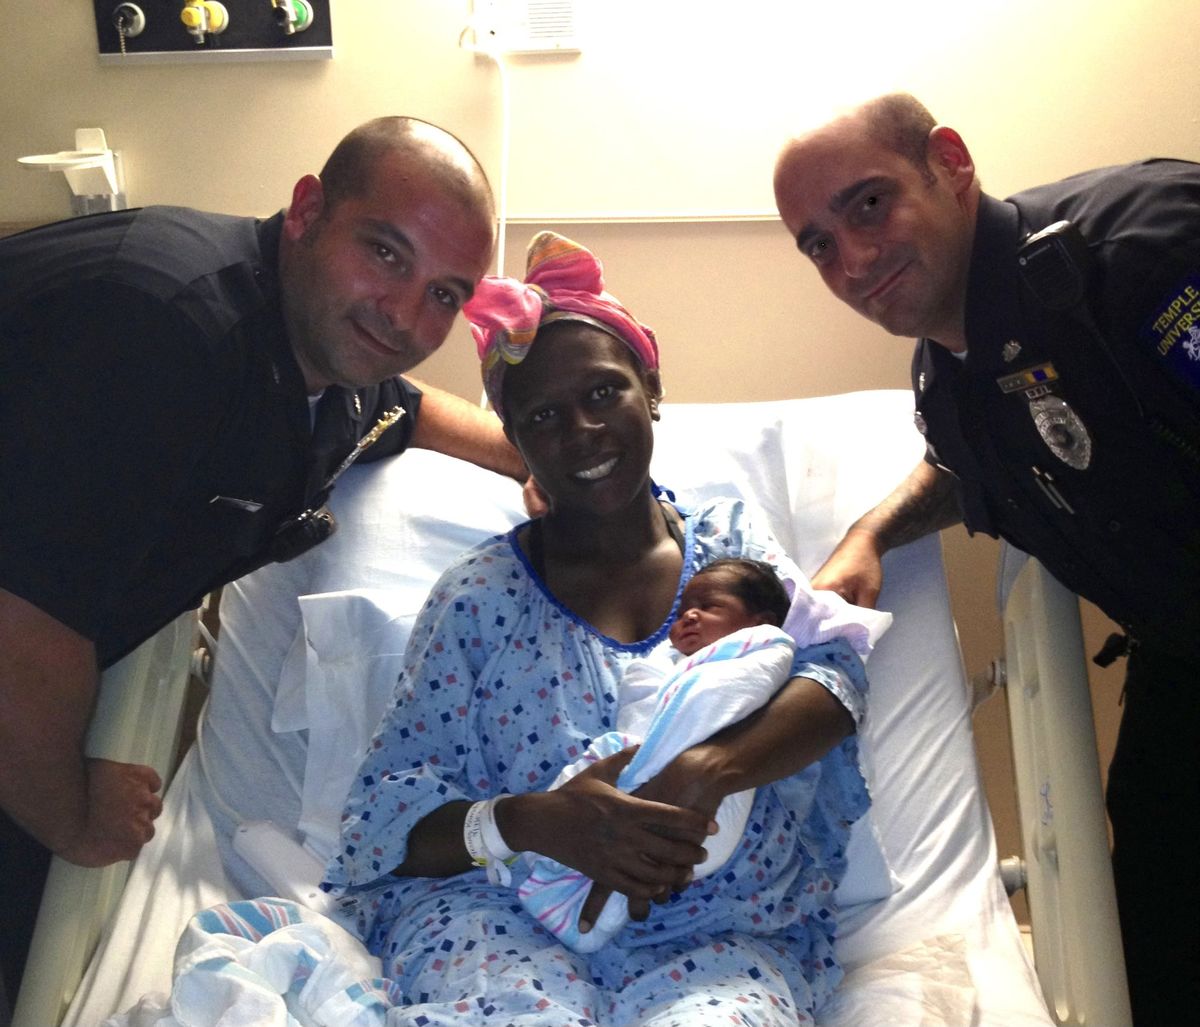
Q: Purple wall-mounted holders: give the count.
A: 0